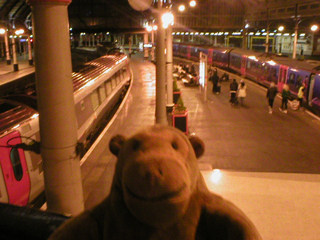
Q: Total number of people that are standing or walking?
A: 6